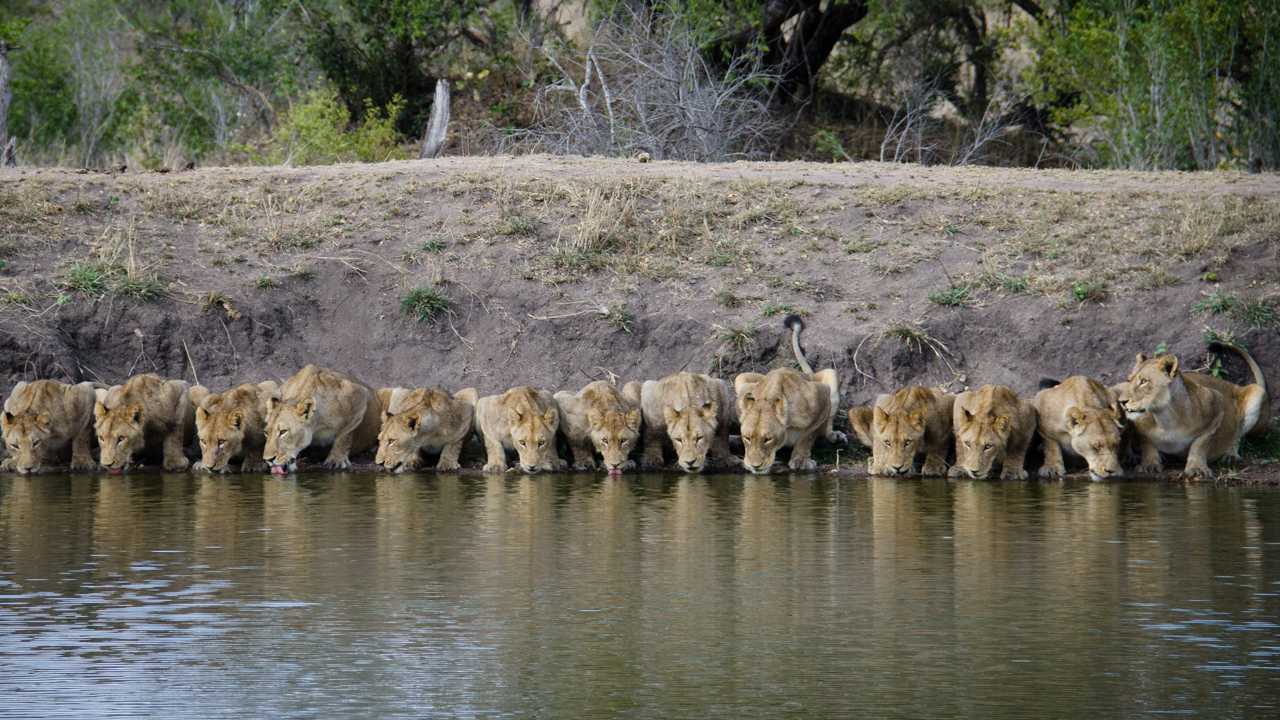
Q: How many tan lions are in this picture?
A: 13